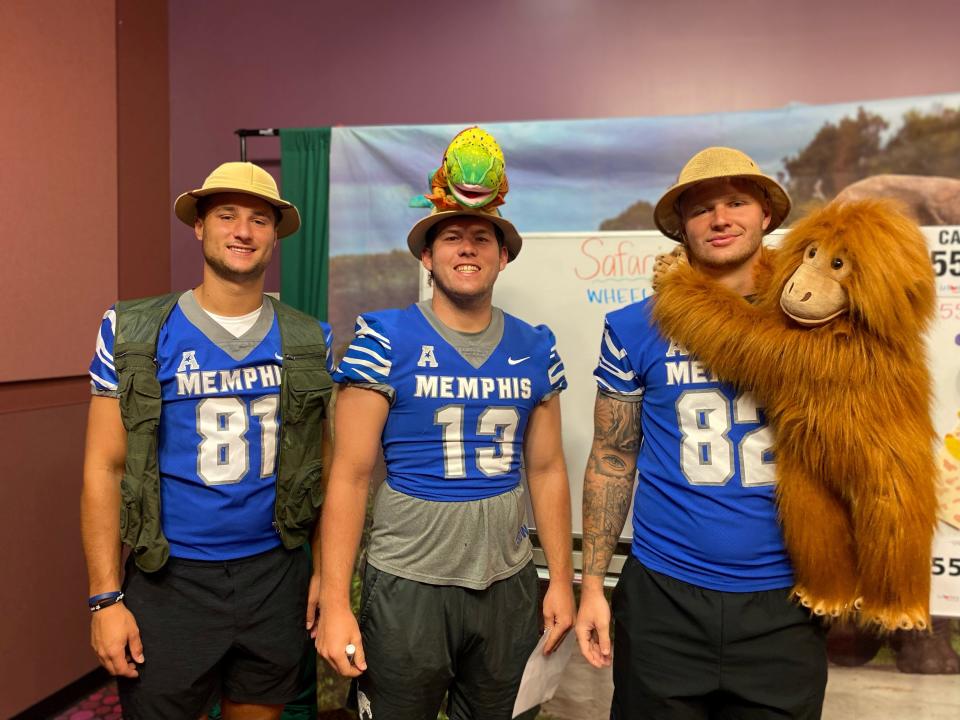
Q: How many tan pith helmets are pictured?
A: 3